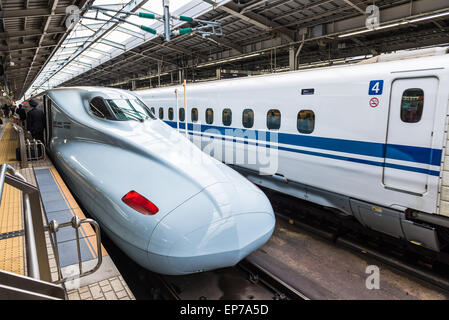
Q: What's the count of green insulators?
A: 4